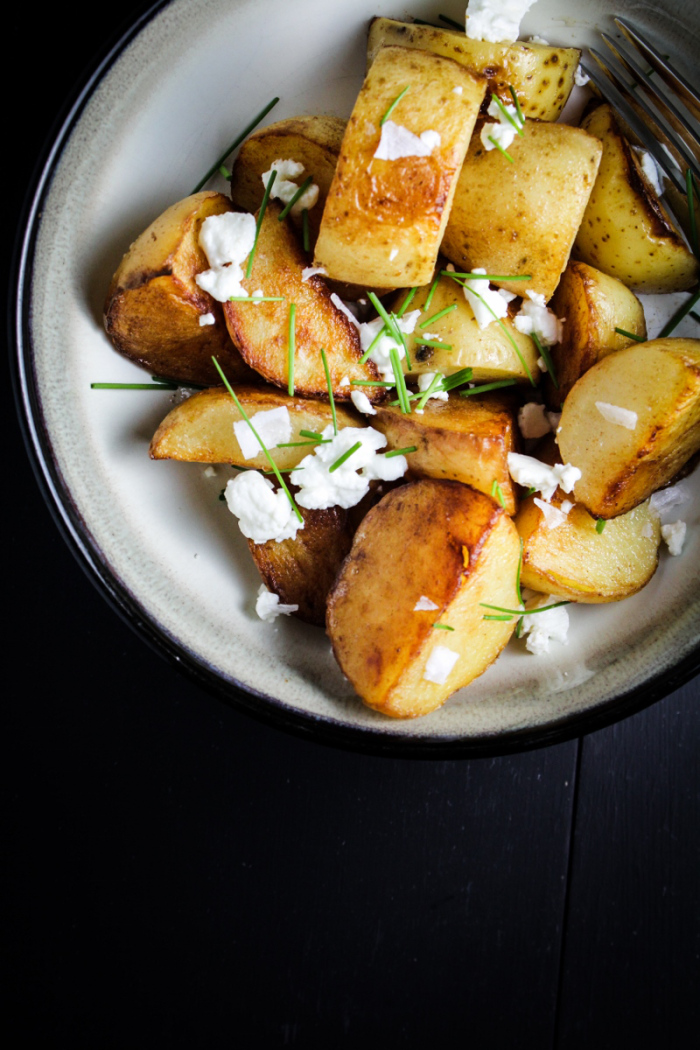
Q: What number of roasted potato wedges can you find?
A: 15